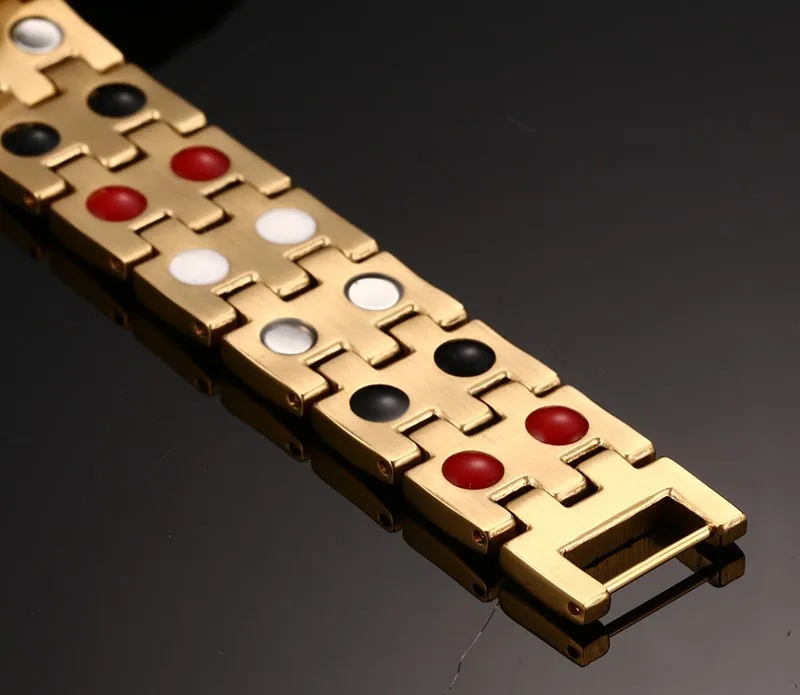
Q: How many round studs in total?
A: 13